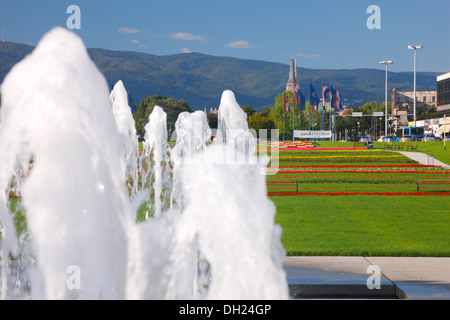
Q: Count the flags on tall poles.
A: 8